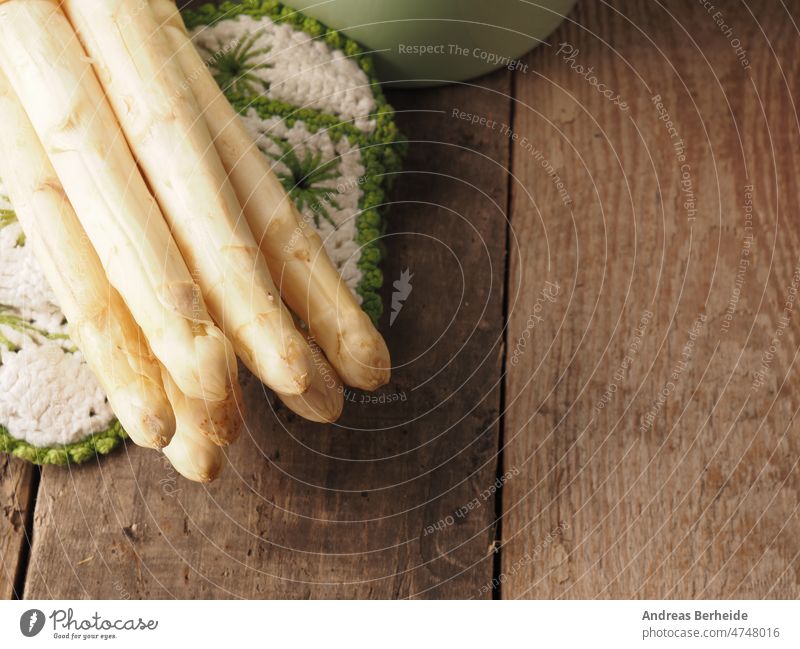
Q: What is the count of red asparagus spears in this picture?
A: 0